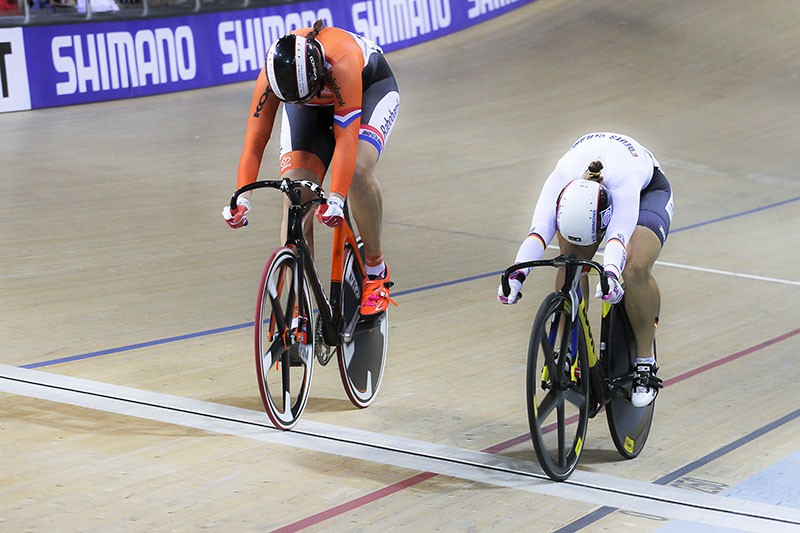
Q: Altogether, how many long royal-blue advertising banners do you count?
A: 1